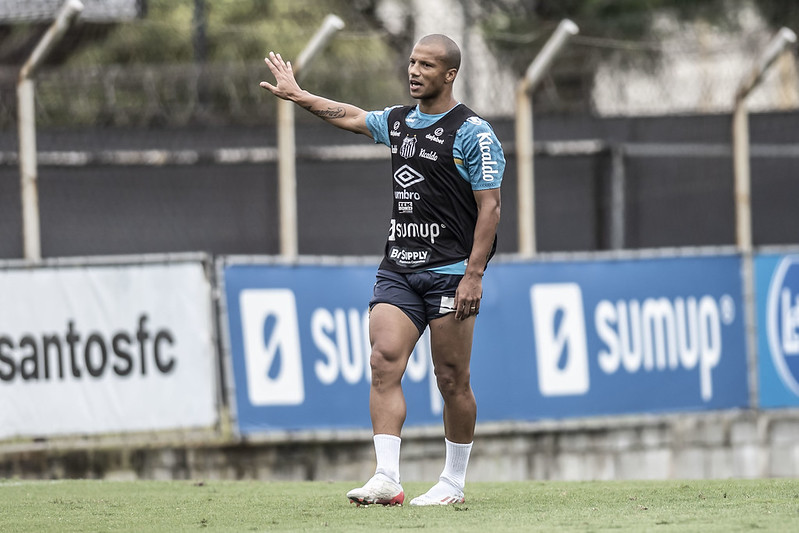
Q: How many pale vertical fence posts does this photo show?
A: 4